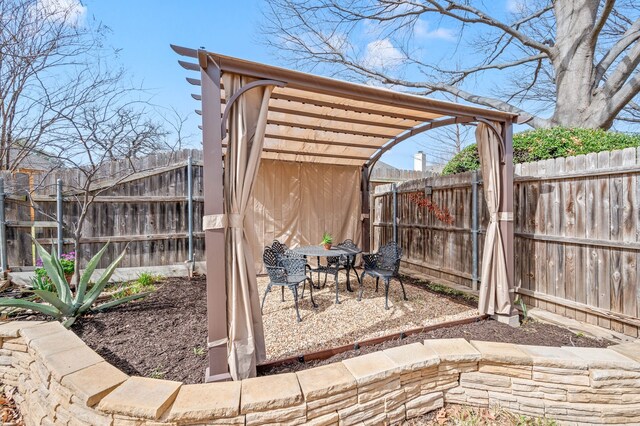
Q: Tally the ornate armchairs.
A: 4